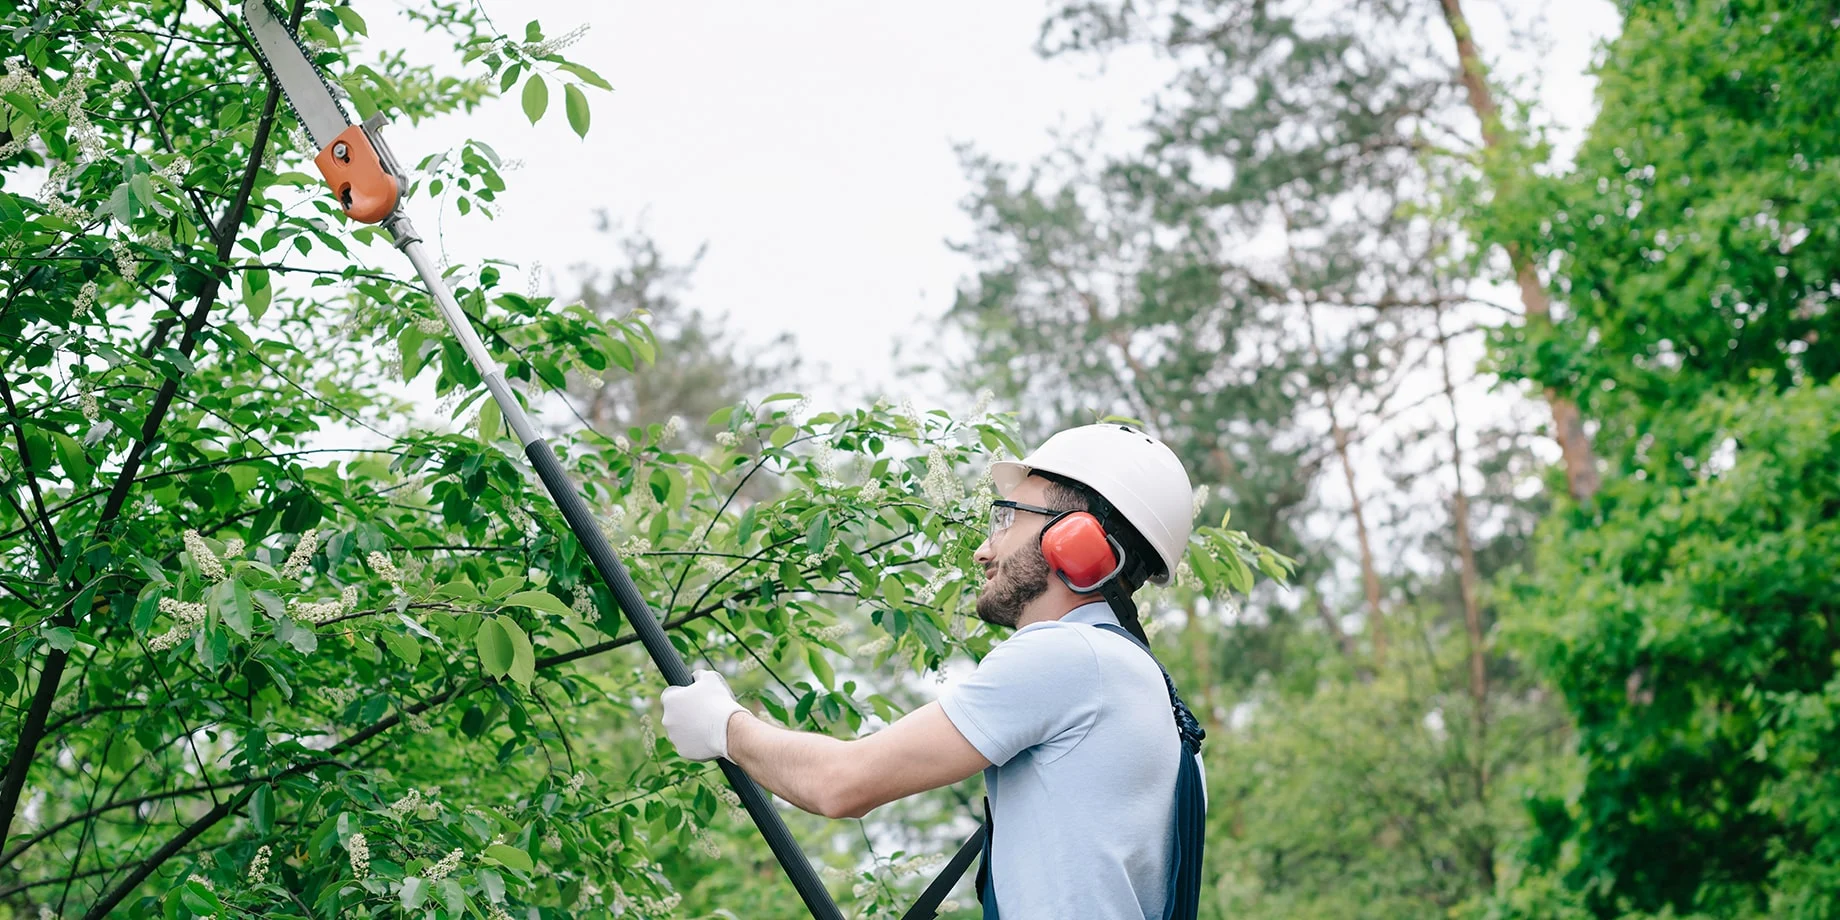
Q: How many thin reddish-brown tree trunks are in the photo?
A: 3